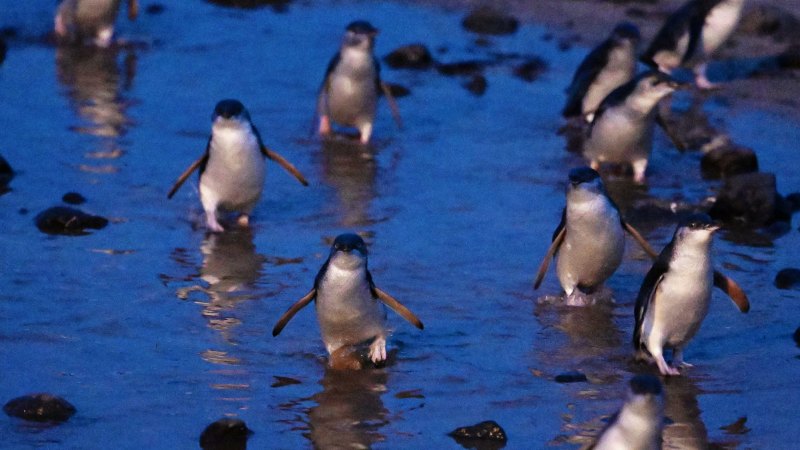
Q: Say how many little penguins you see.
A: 10